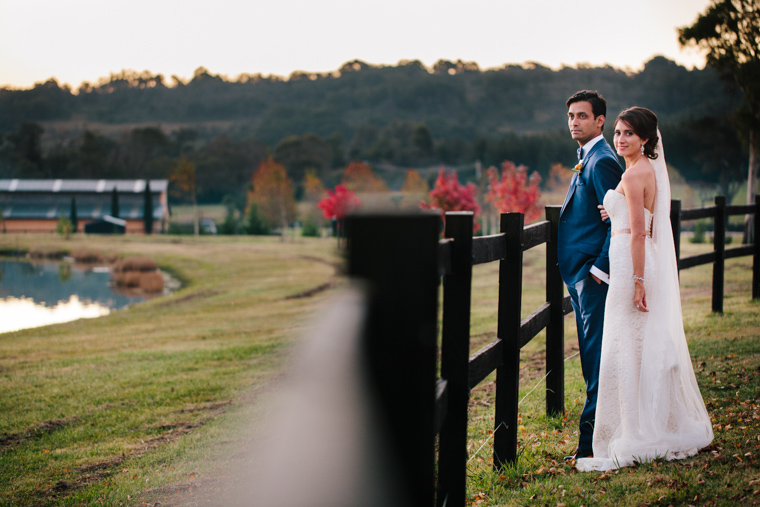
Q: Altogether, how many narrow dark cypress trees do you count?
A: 3